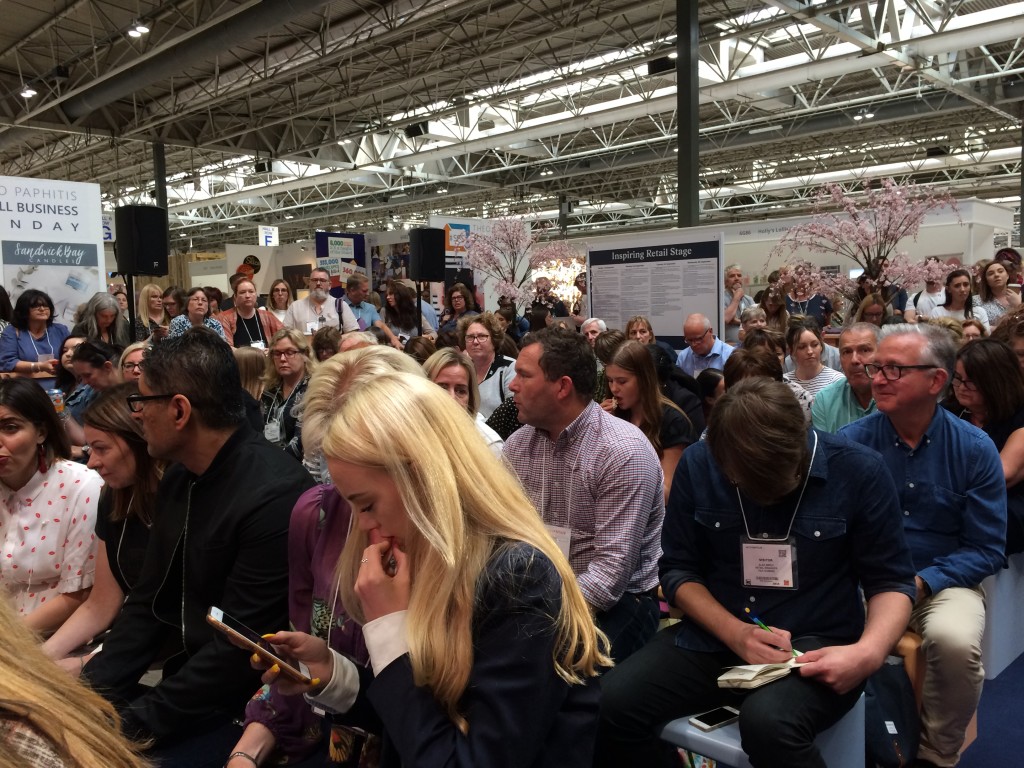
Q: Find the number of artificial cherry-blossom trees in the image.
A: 2